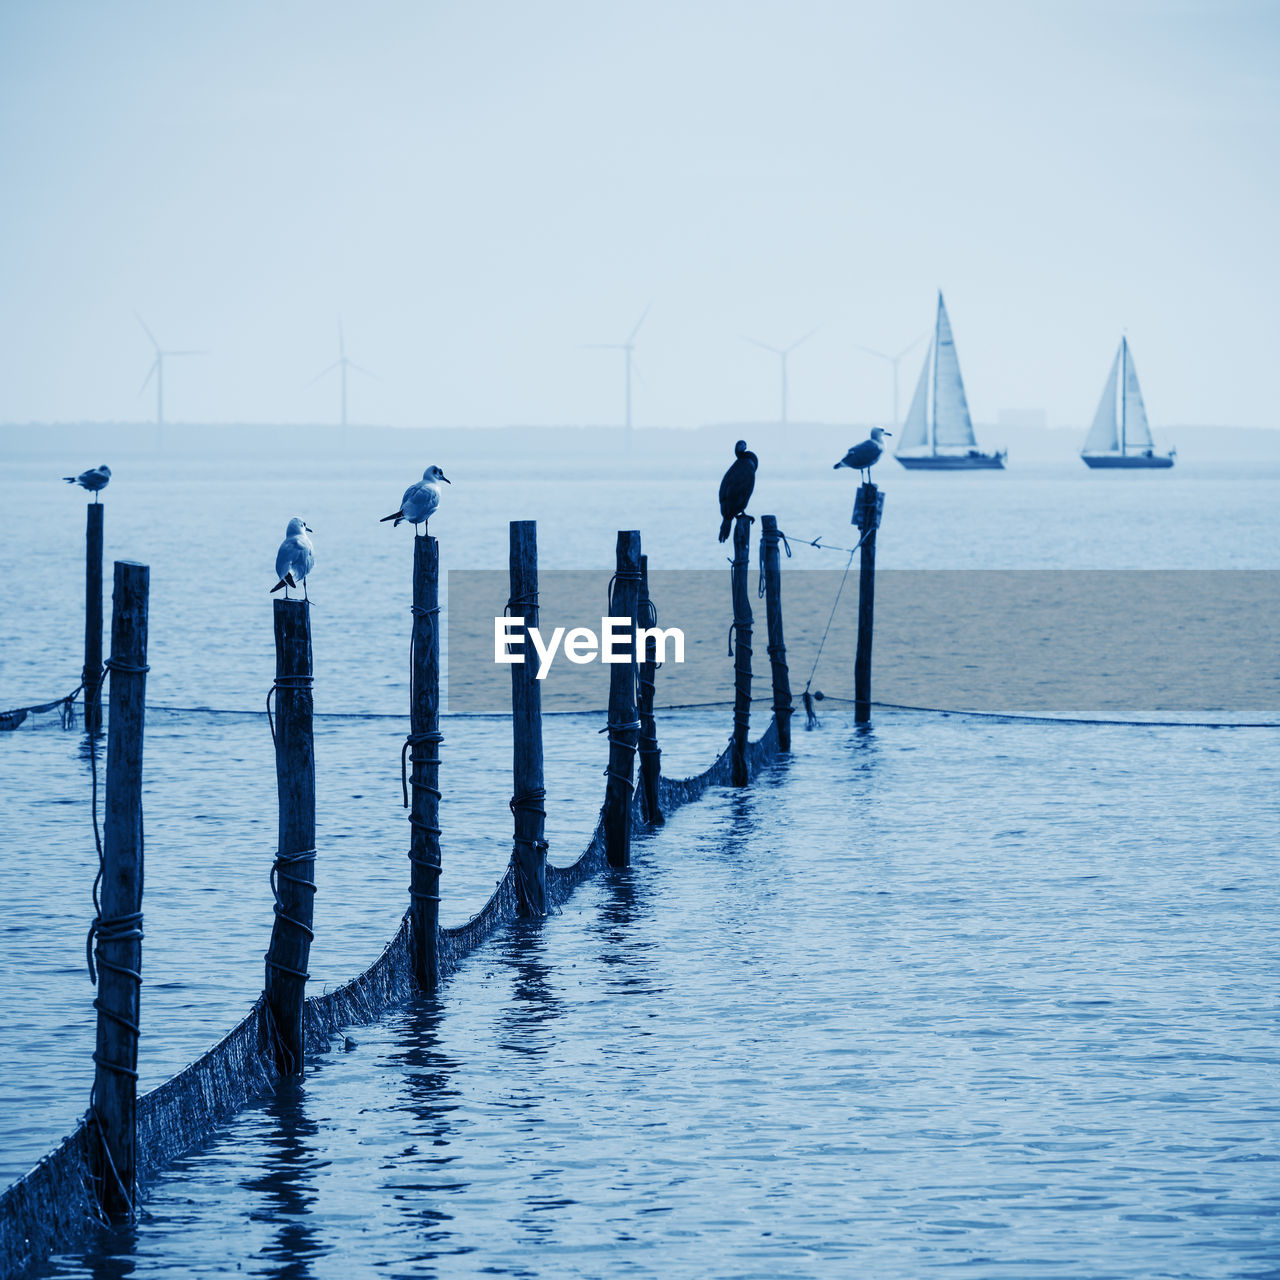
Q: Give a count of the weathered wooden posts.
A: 10